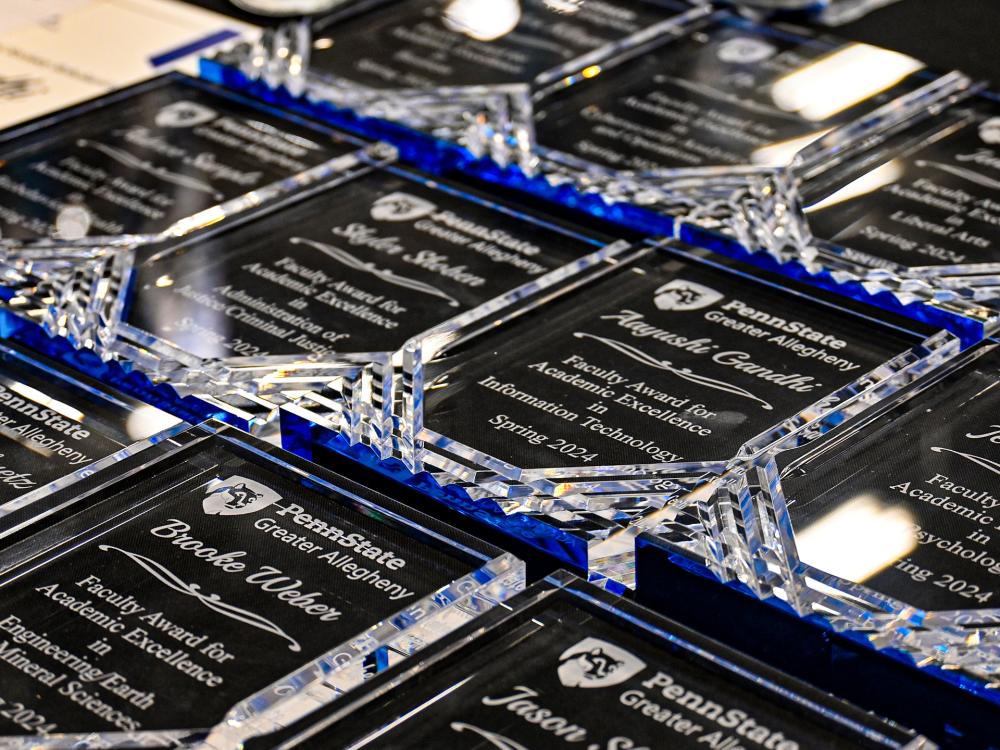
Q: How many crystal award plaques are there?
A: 10